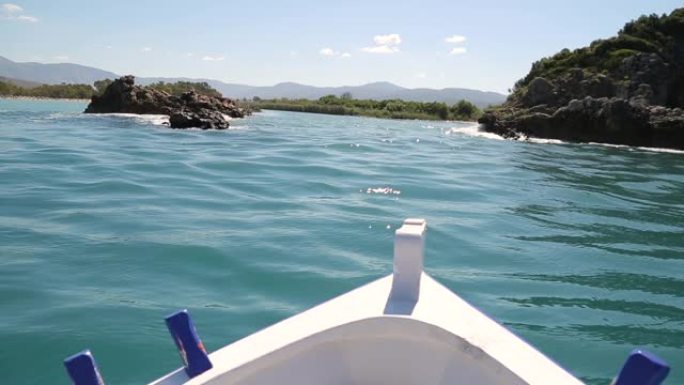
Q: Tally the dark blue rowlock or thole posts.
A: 3